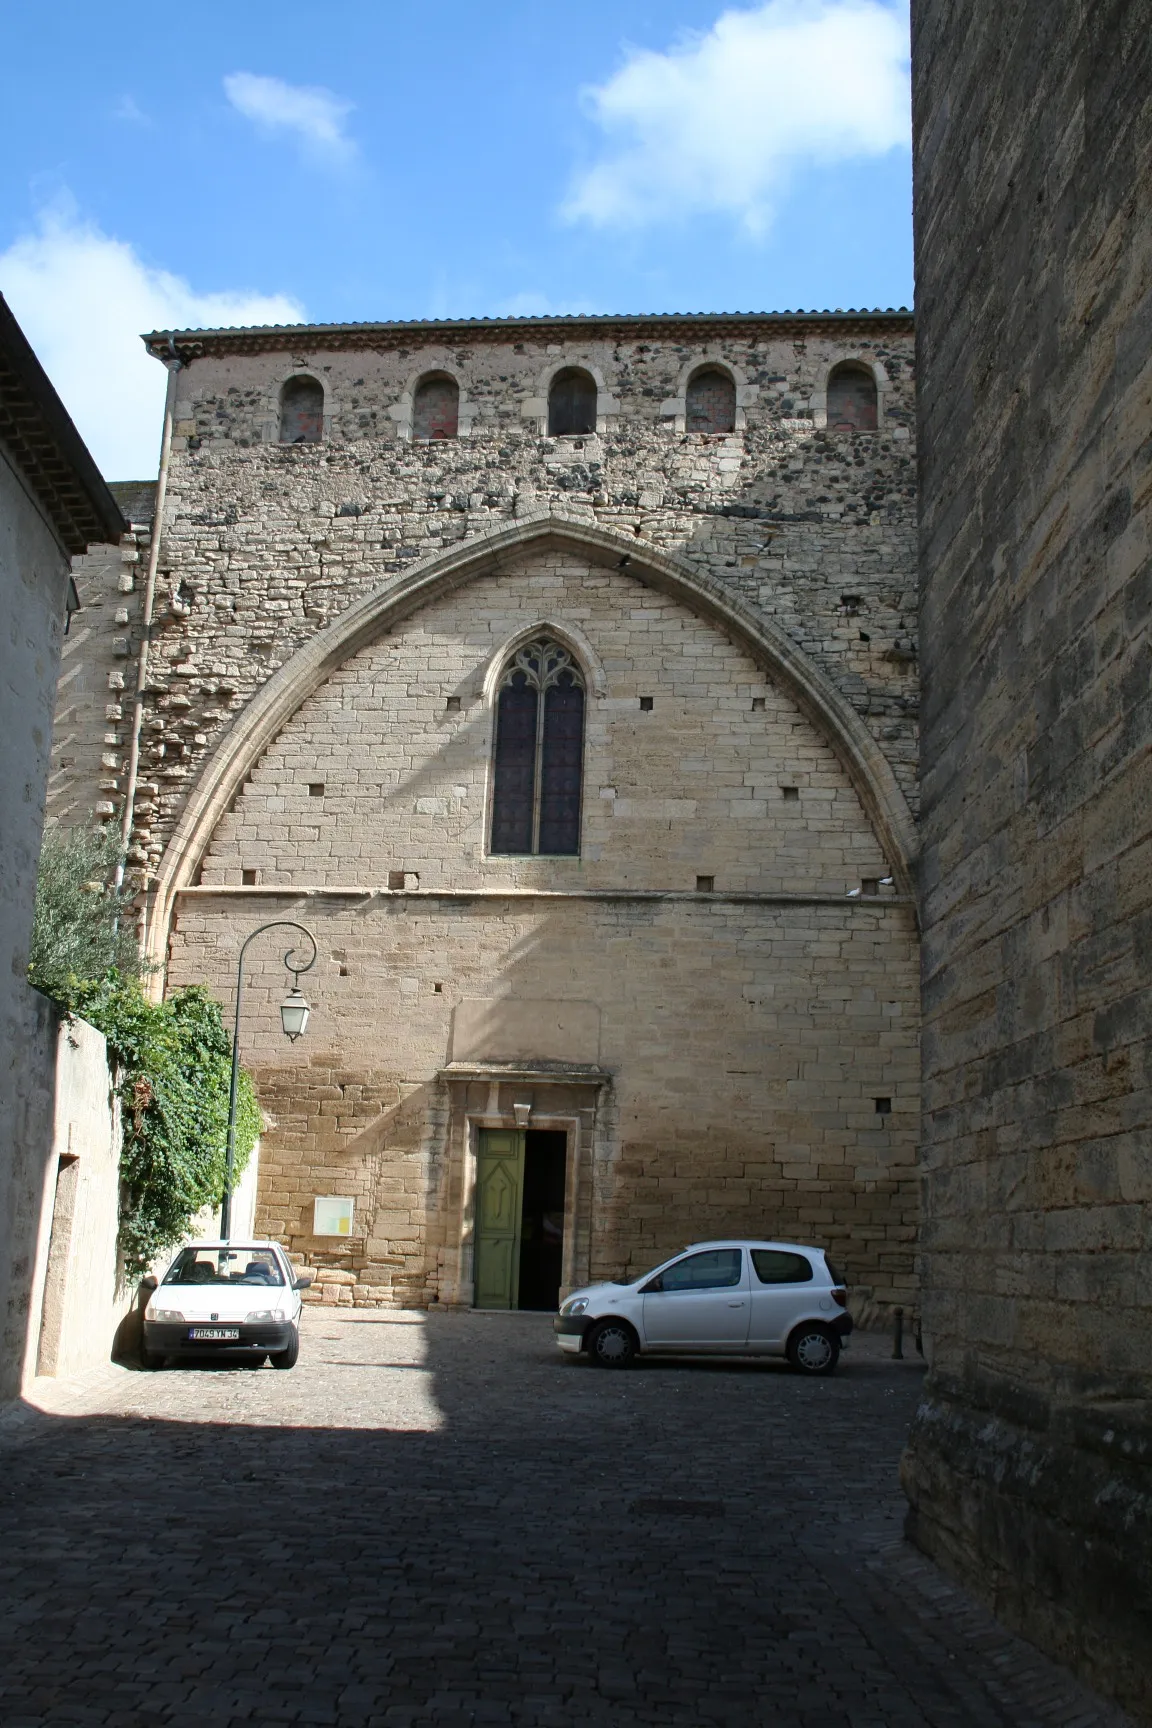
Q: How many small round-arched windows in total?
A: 5